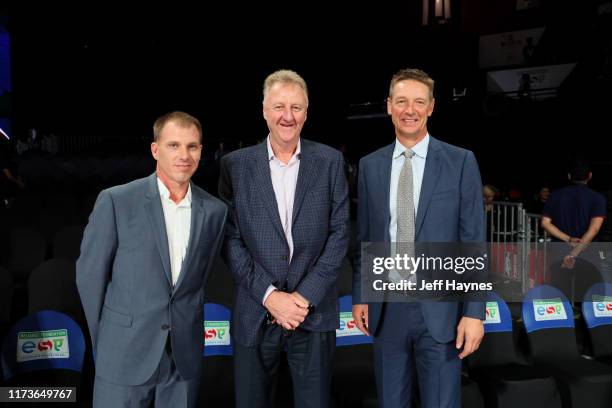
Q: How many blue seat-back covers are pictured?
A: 6